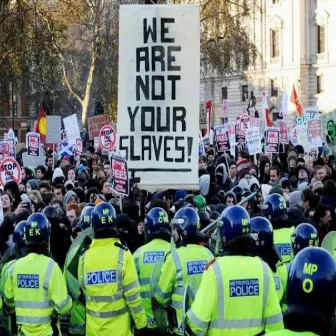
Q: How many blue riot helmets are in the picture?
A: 11